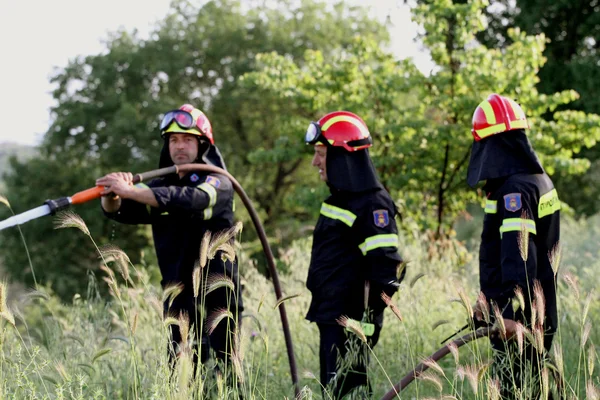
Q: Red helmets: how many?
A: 3